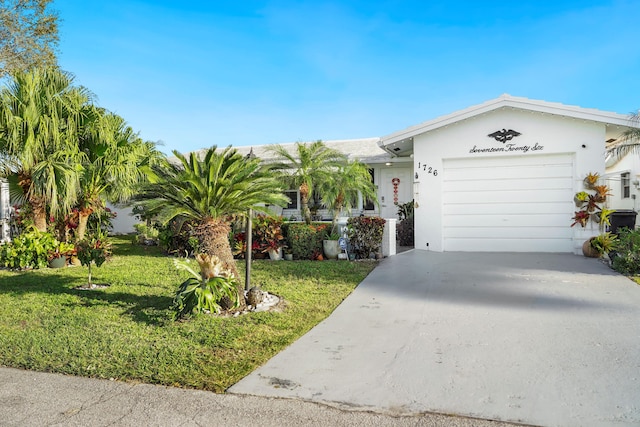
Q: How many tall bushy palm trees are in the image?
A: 2